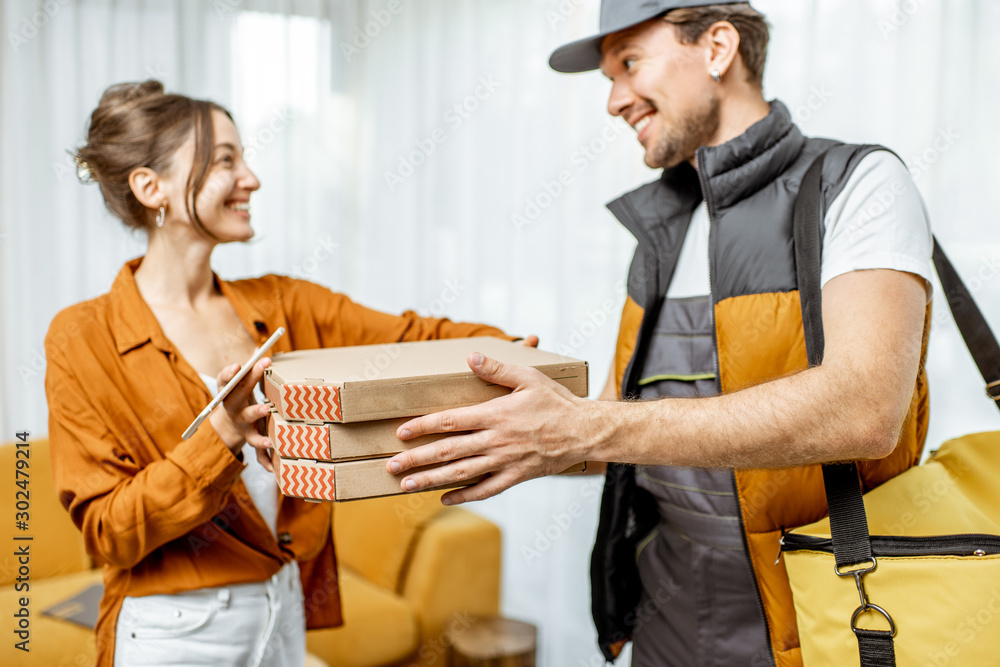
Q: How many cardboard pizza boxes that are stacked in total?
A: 3